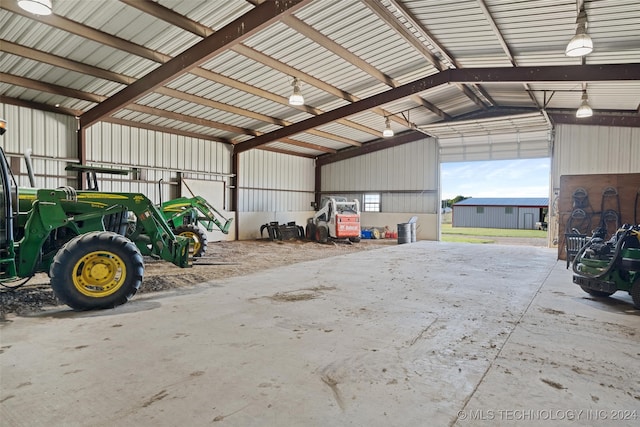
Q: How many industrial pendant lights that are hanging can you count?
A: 5